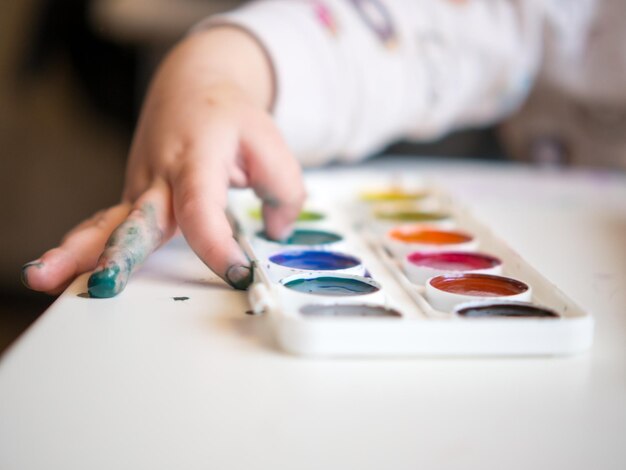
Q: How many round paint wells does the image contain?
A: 11